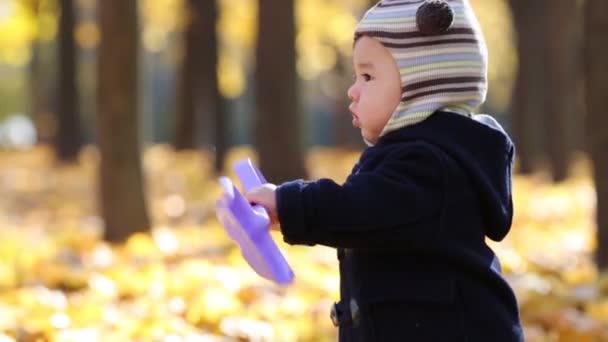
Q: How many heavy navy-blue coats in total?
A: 1